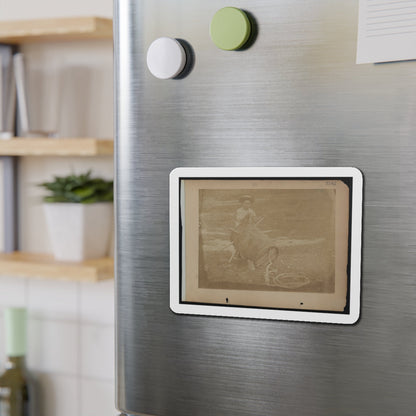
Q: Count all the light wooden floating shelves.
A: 3